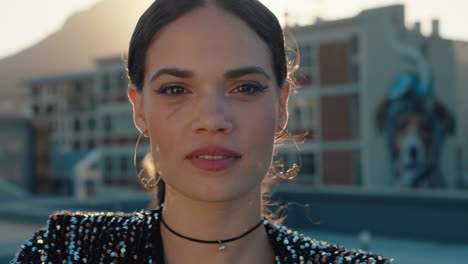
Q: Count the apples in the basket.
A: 0